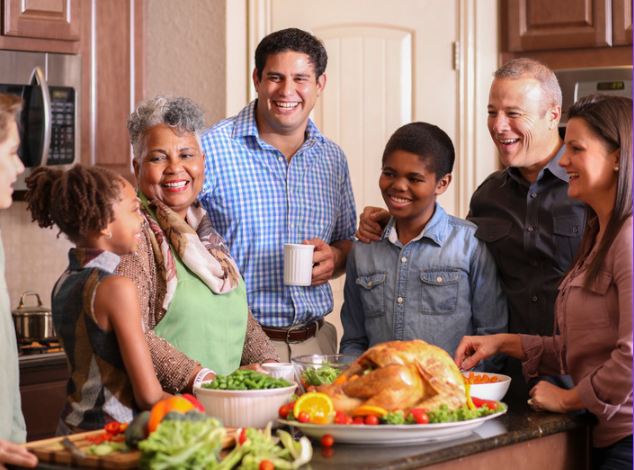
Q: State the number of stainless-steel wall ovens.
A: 1